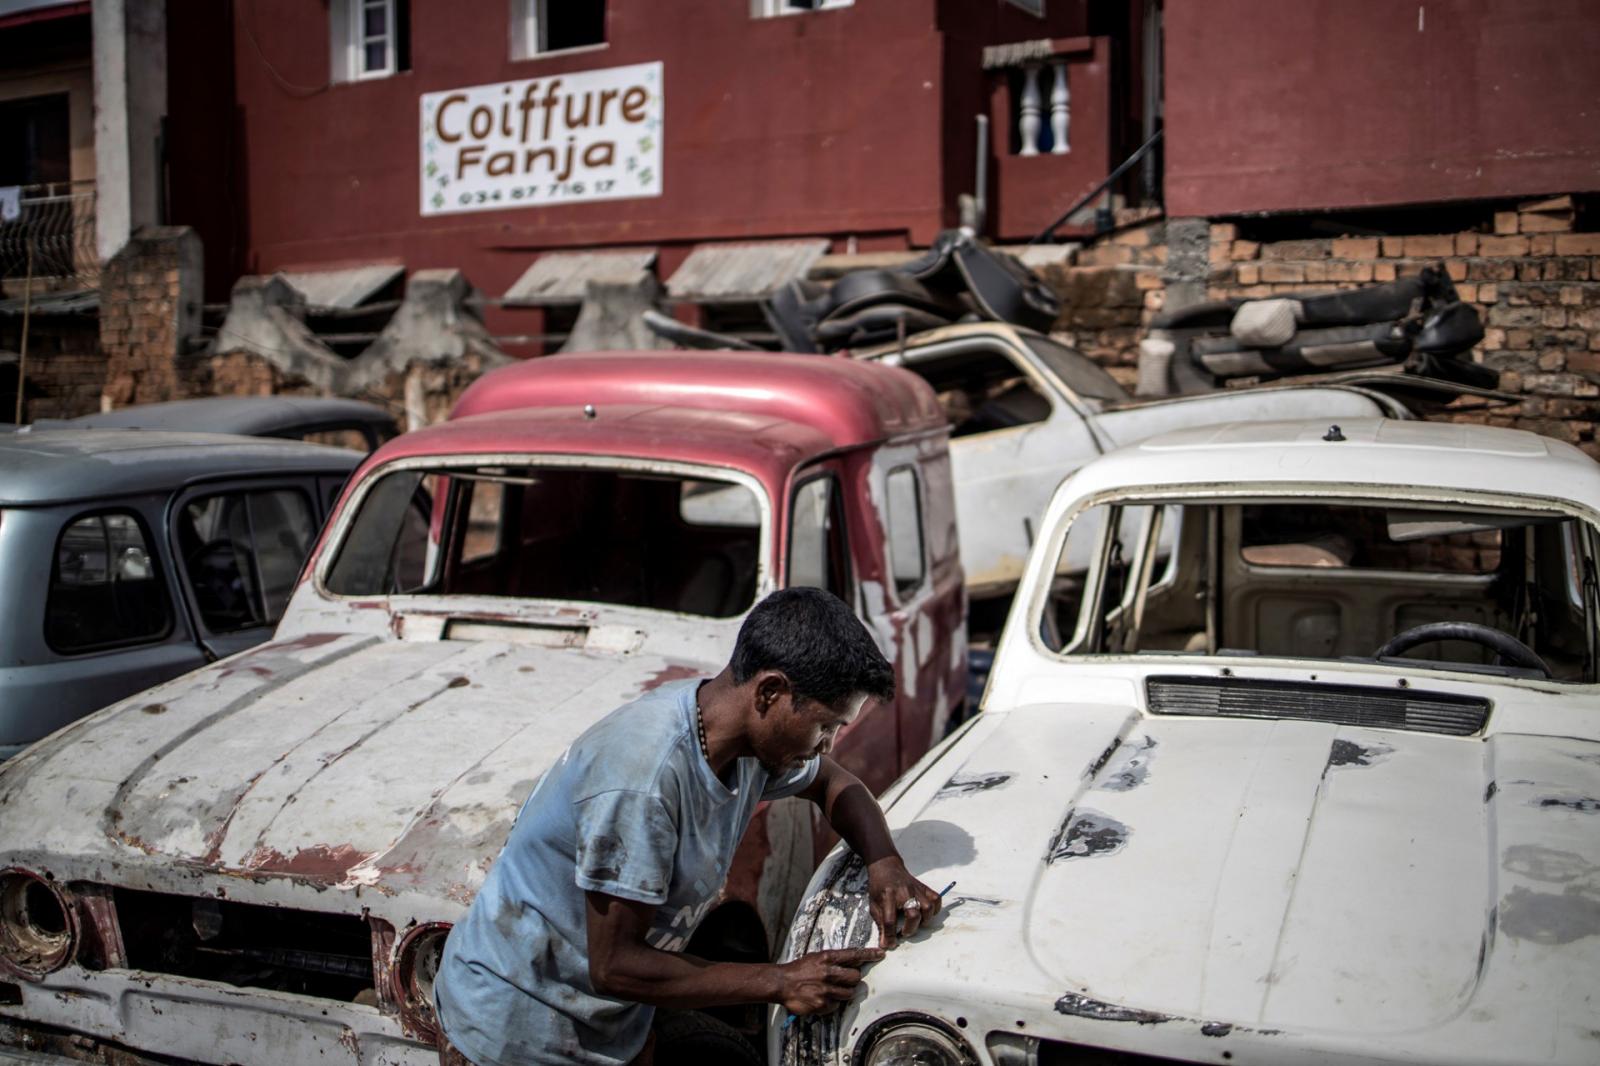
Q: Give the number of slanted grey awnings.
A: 3